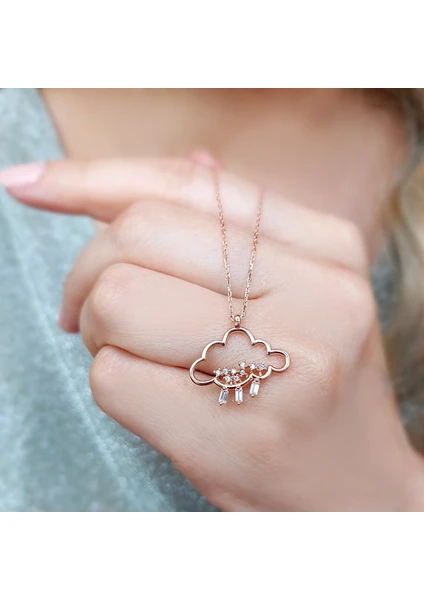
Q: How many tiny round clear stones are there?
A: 9